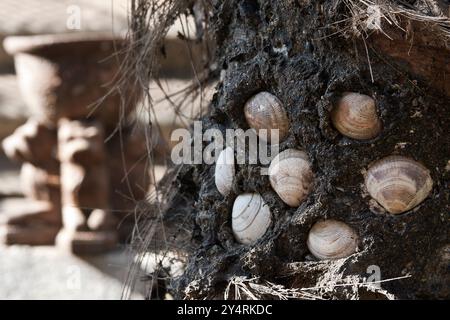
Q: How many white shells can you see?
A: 2